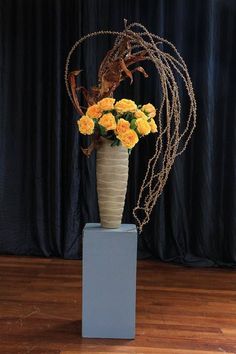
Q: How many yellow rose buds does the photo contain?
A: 11